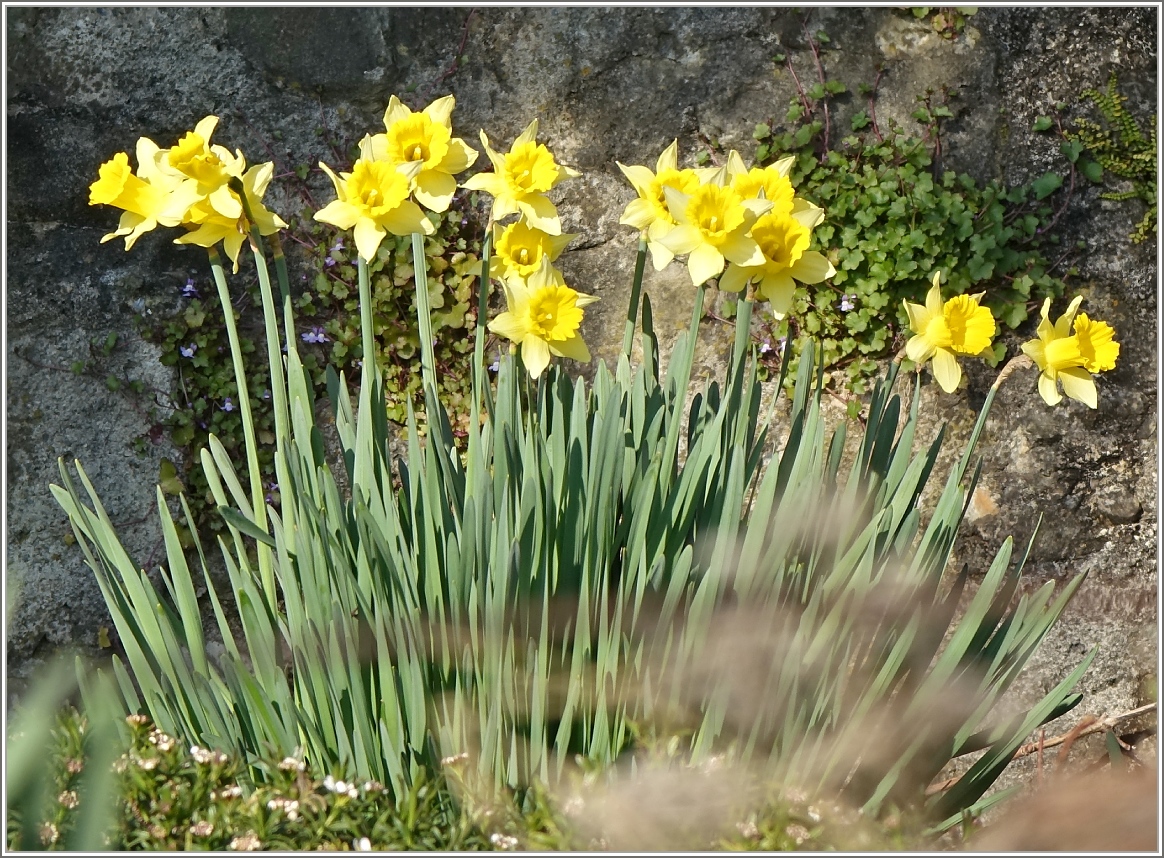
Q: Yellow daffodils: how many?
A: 14